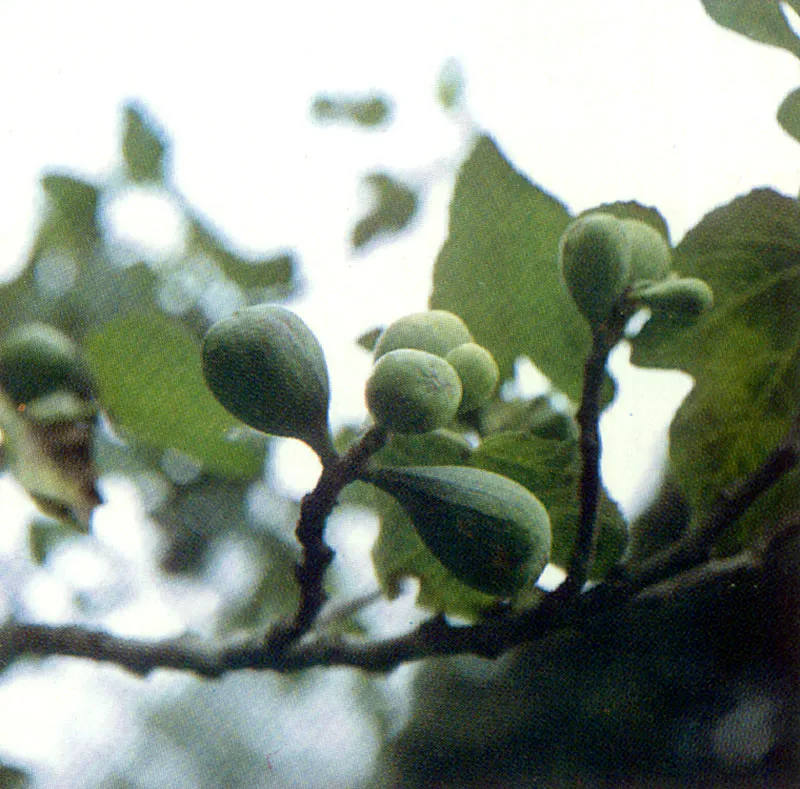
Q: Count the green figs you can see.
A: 9